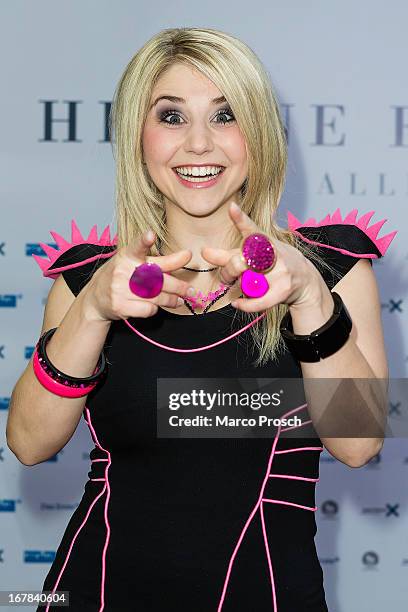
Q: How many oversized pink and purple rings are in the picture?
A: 3